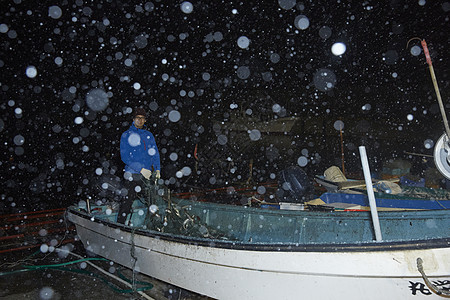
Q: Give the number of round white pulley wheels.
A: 1